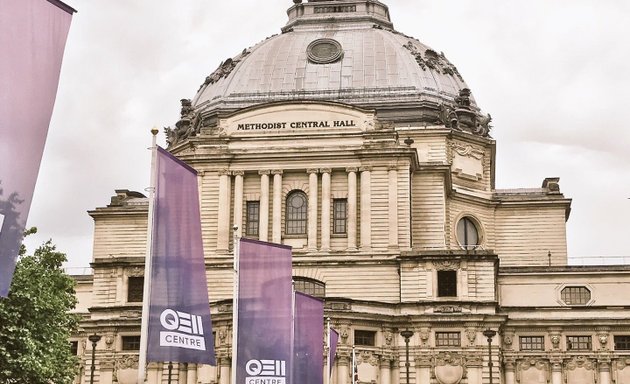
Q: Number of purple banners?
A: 5